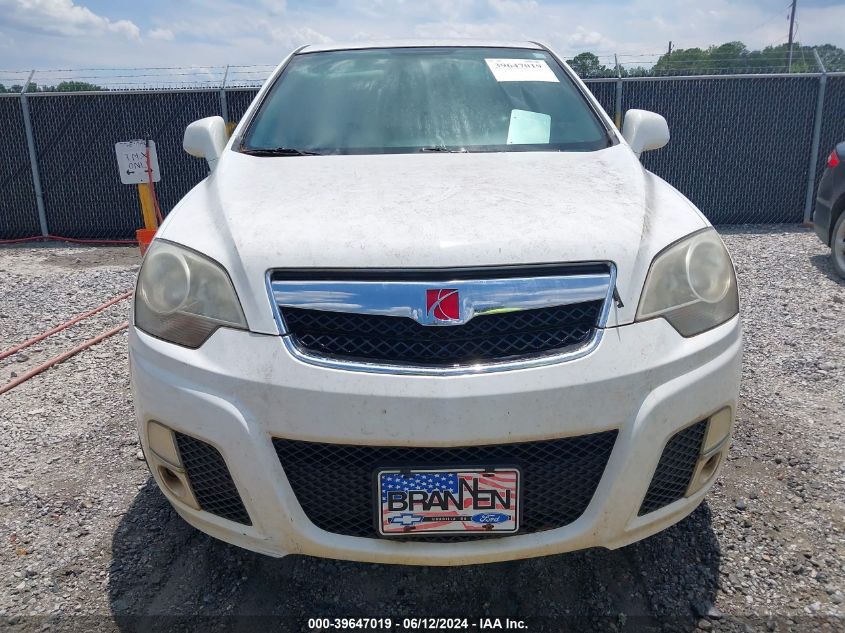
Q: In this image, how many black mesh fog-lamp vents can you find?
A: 2